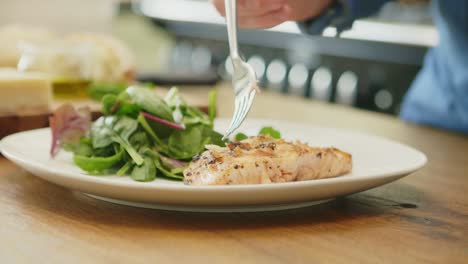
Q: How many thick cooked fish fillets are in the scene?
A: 1